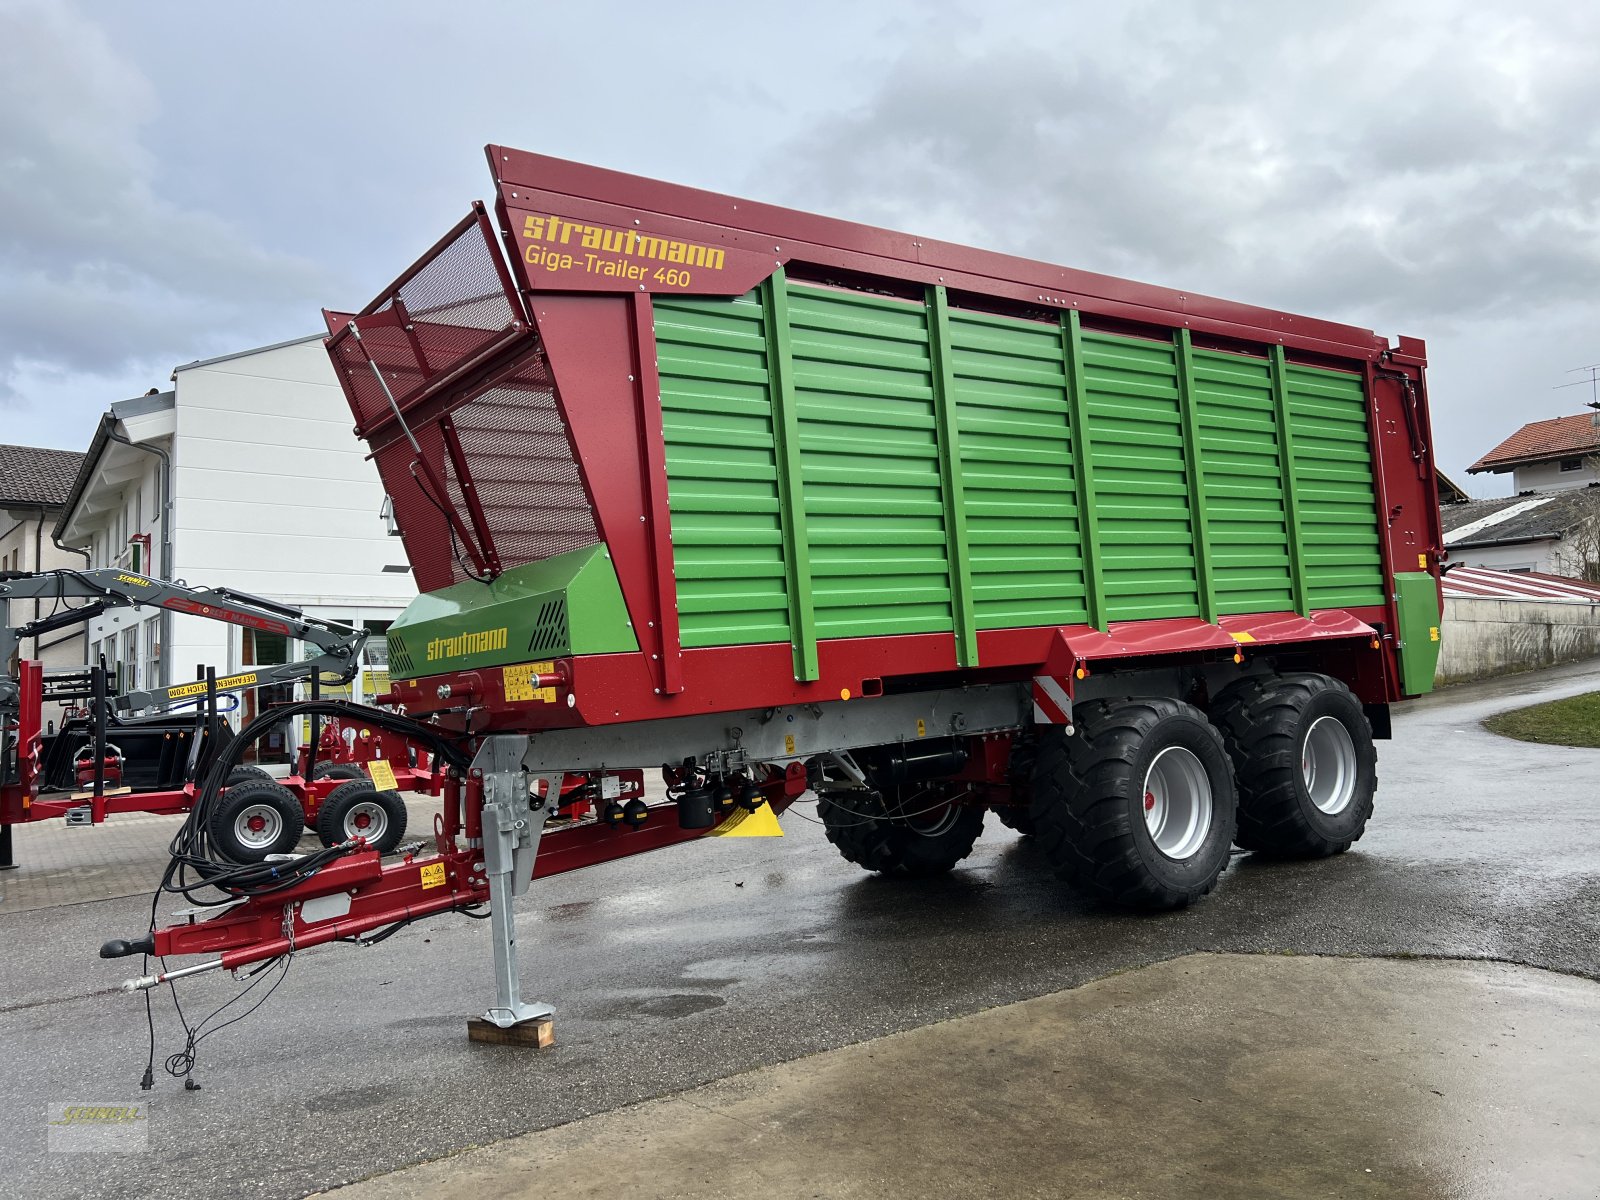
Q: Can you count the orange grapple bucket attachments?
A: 0